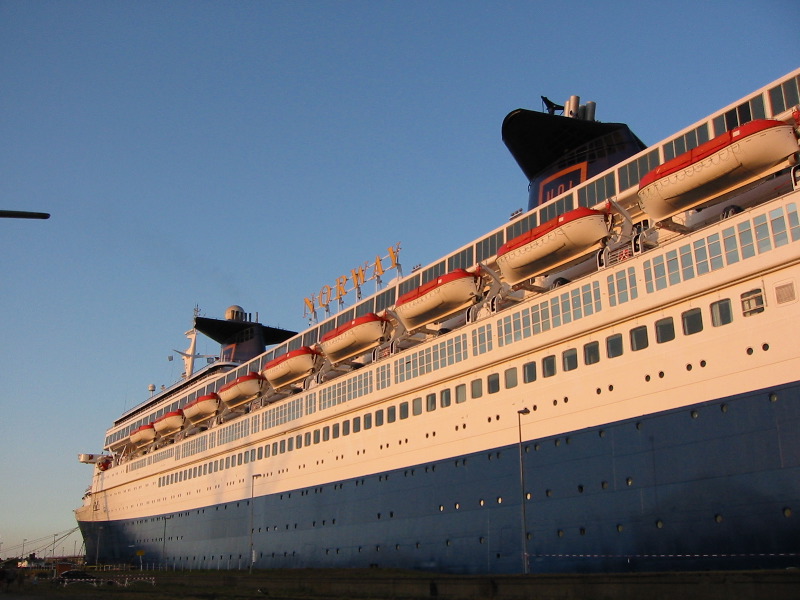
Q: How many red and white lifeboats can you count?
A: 9